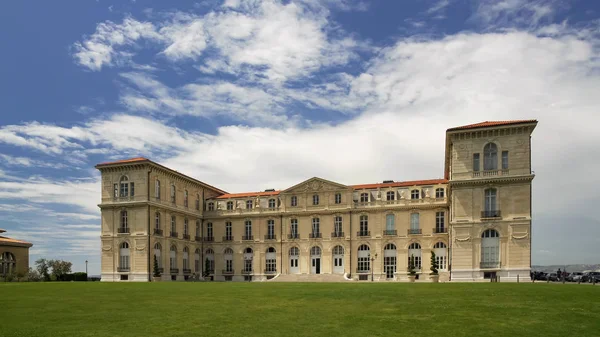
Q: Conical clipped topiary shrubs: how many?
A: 4